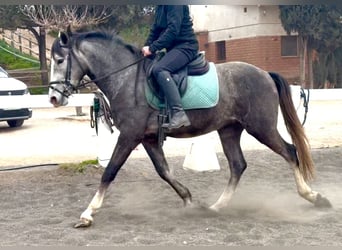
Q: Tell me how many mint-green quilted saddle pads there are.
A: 1